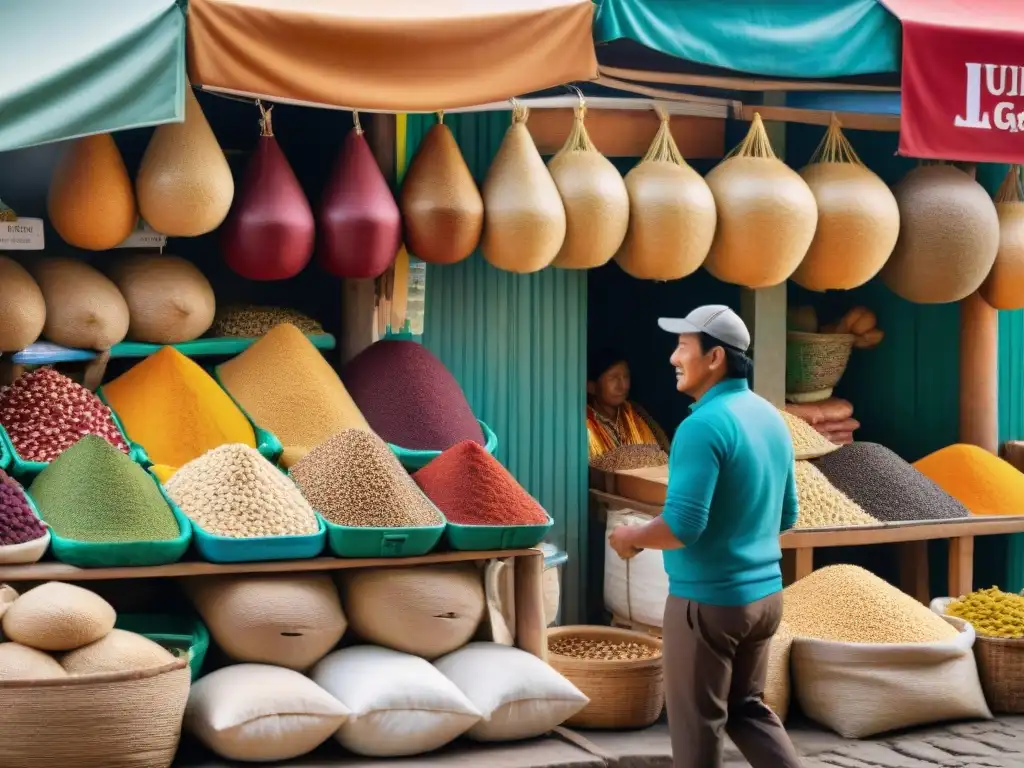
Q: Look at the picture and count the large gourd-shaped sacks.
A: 12